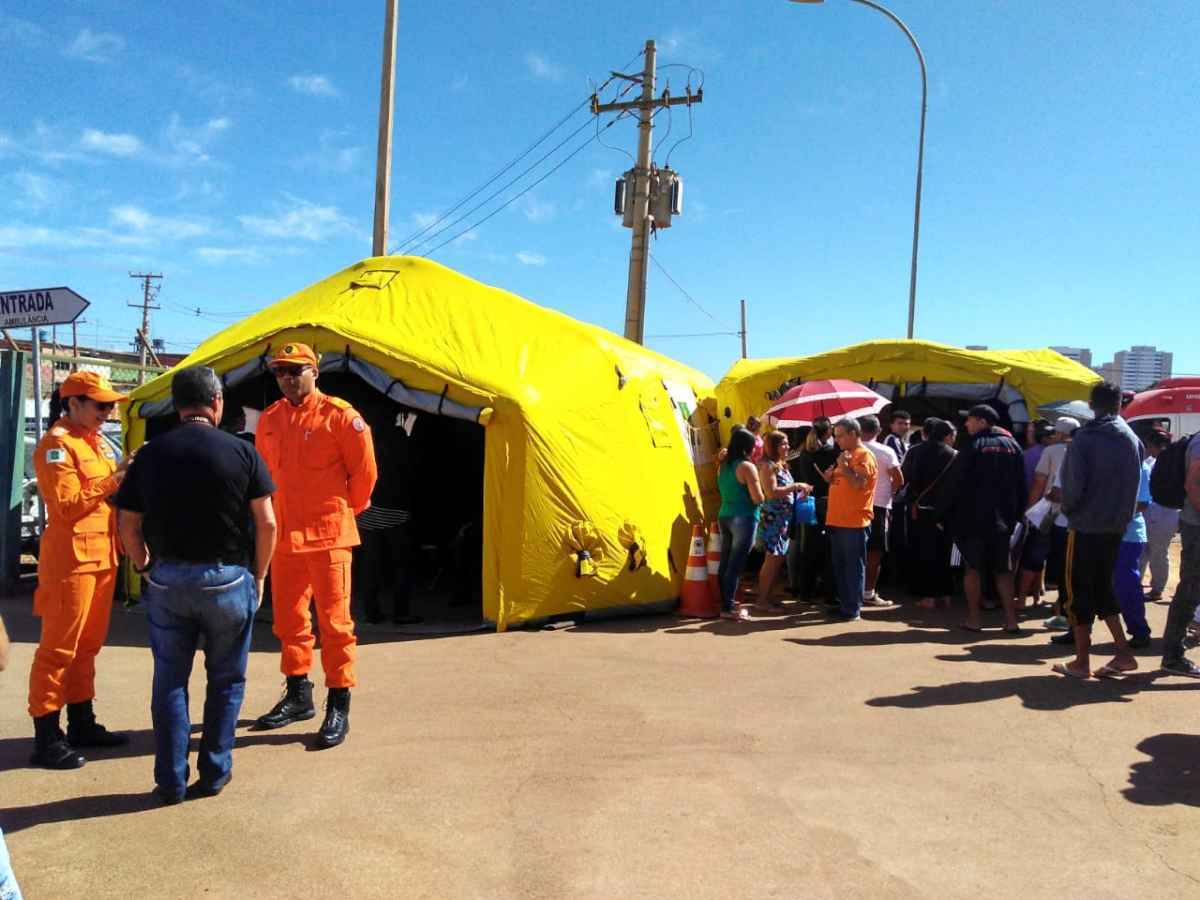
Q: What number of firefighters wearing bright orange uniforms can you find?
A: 2